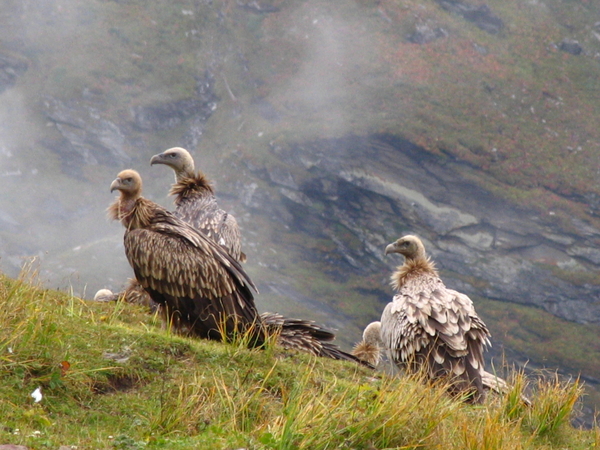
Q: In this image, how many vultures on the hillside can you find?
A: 5